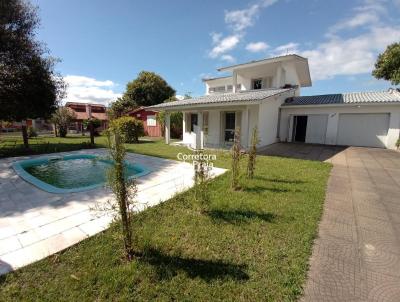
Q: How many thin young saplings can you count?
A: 4